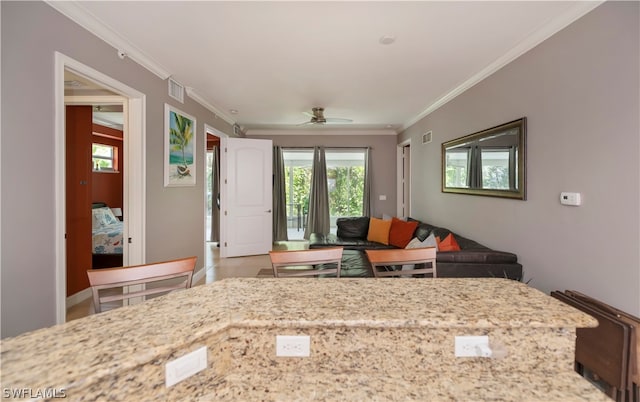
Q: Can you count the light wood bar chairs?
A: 3